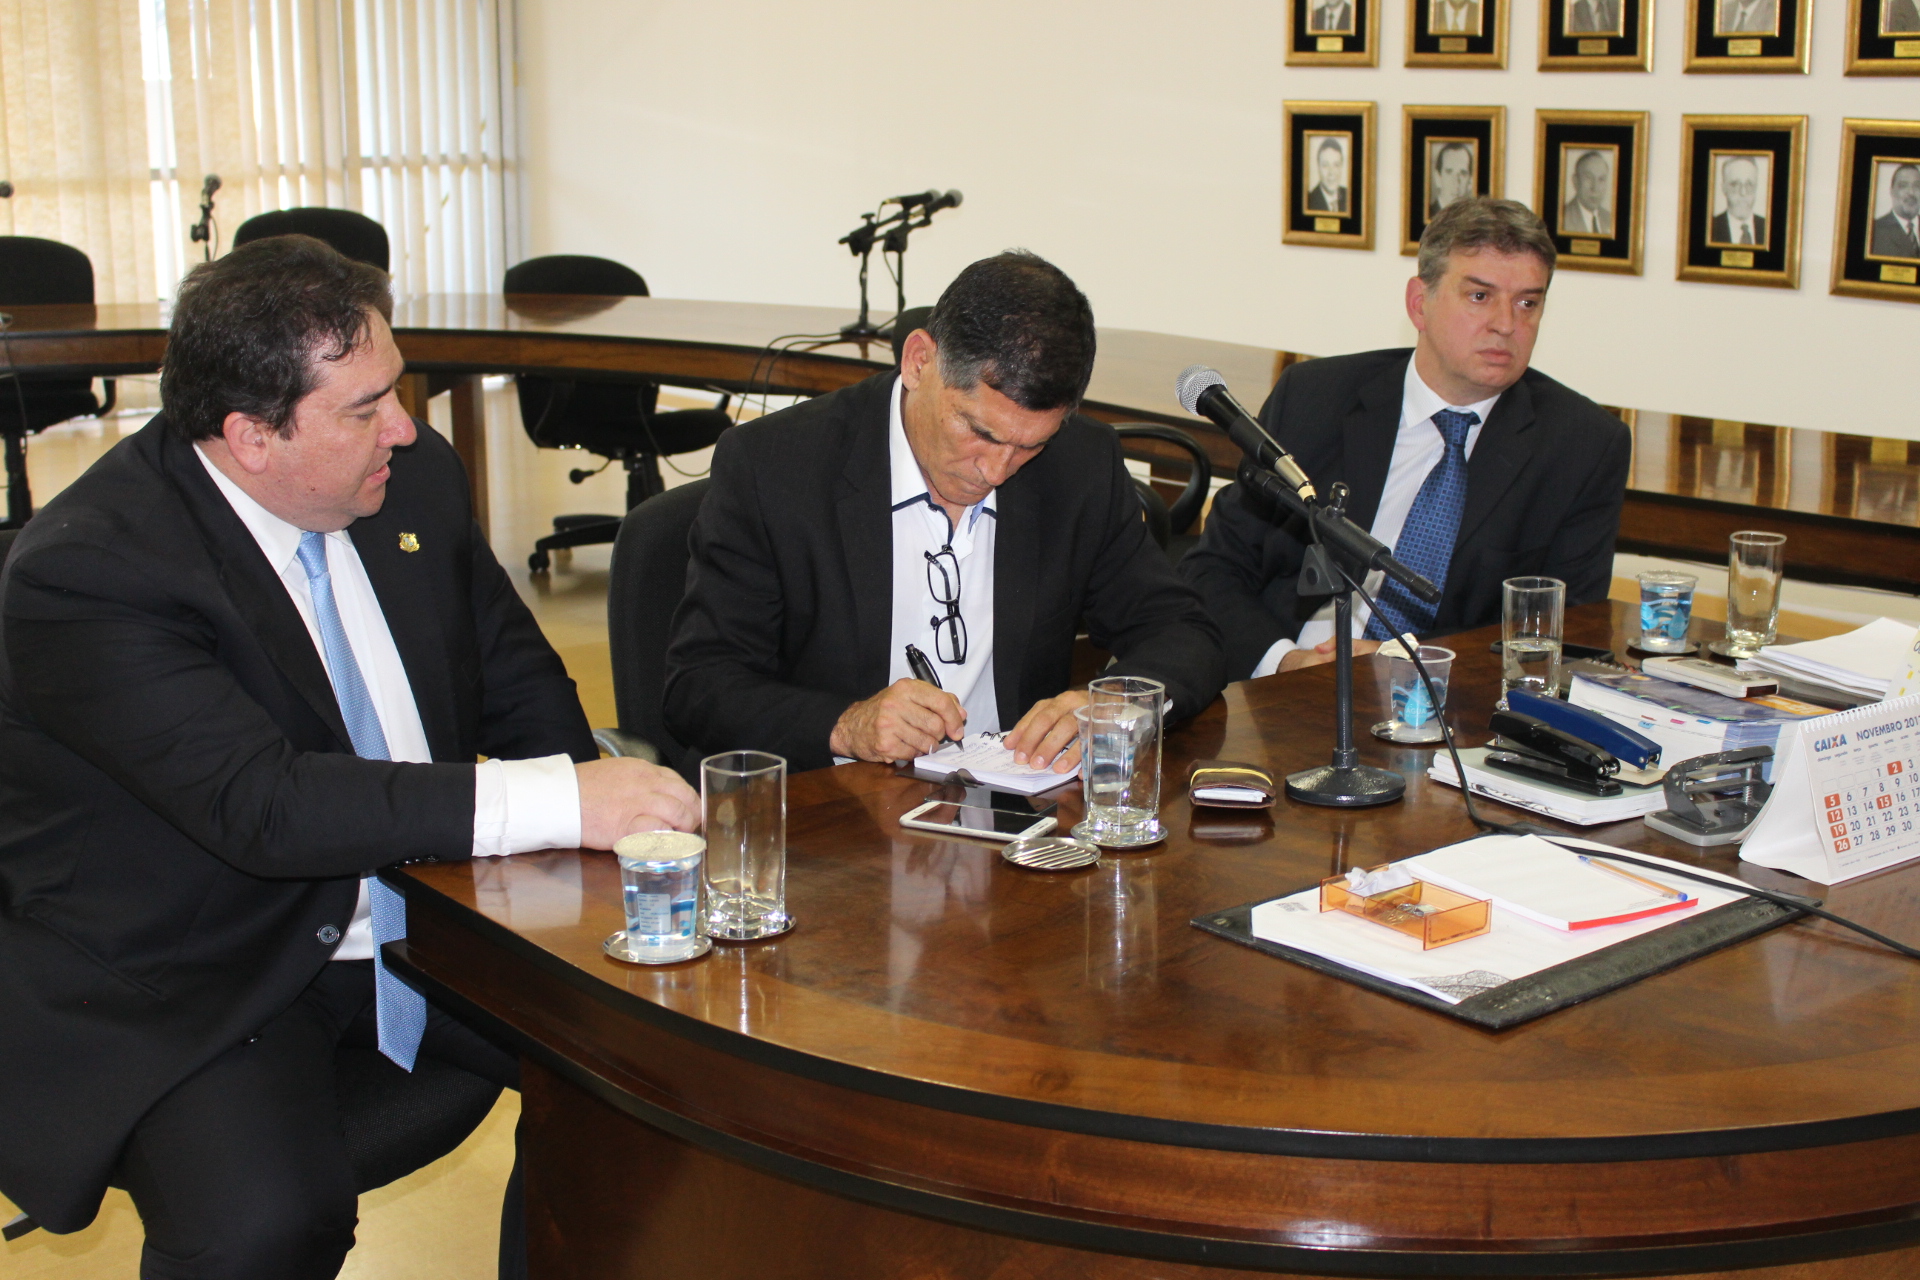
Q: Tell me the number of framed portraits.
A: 10